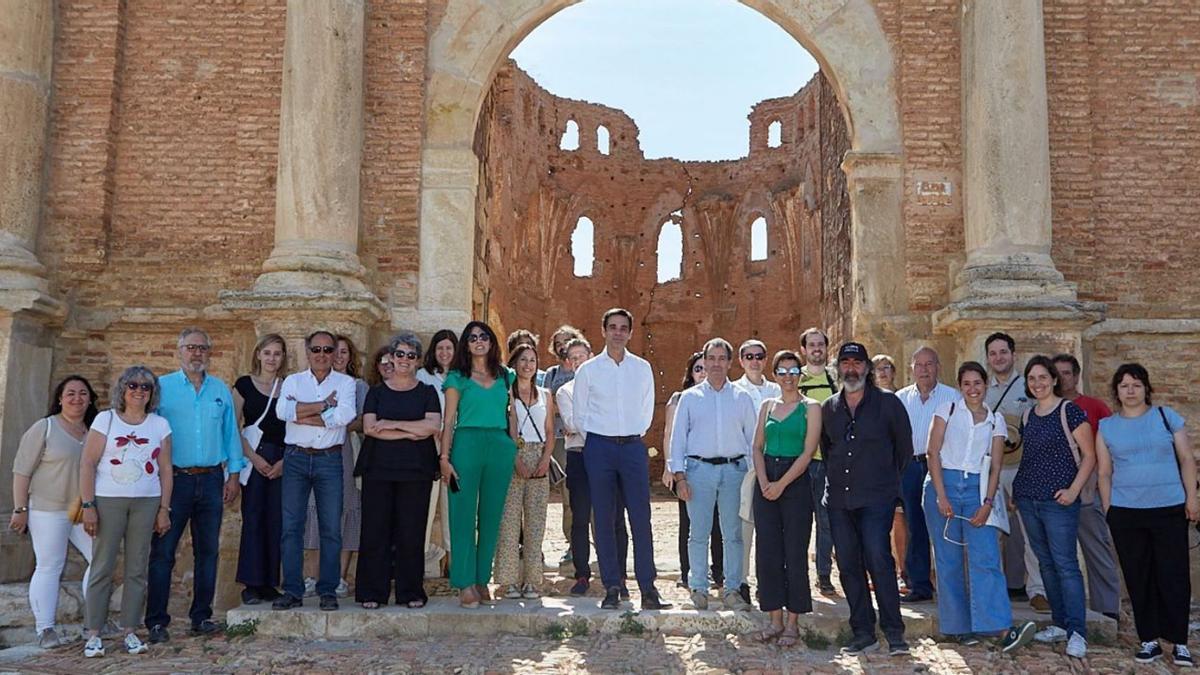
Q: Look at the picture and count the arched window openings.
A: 6